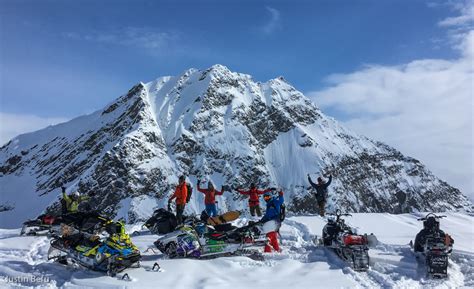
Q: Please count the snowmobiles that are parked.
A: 6